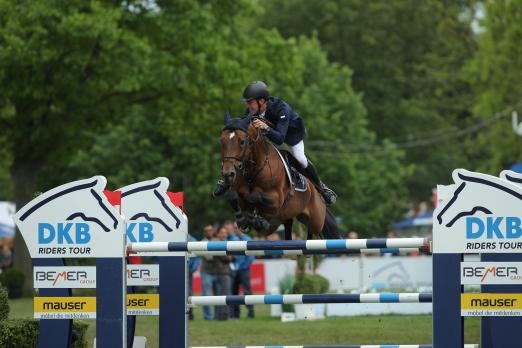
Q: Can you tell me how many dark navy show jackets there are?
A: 1